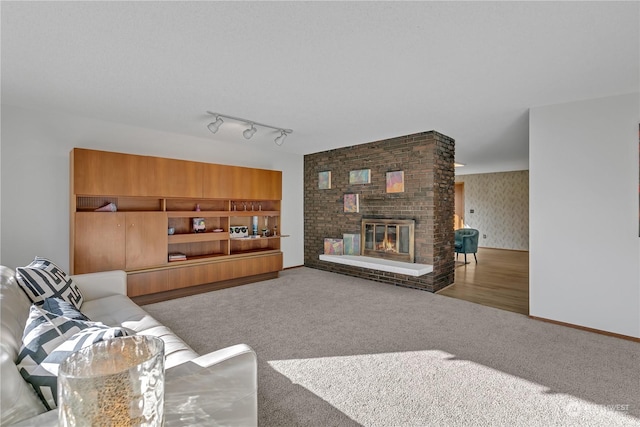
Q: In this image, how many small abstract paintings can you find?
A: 6